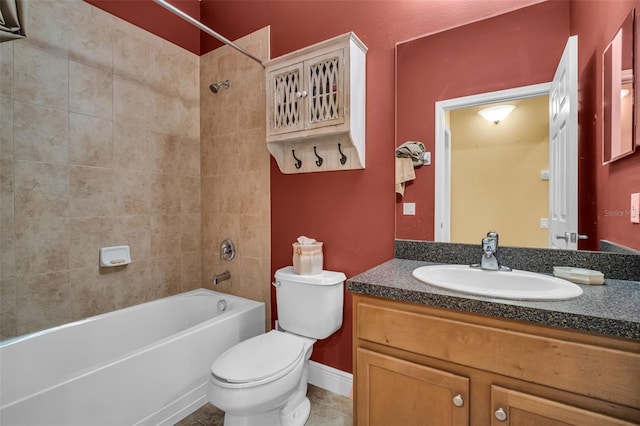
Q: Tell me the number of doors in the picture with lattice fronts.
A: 2